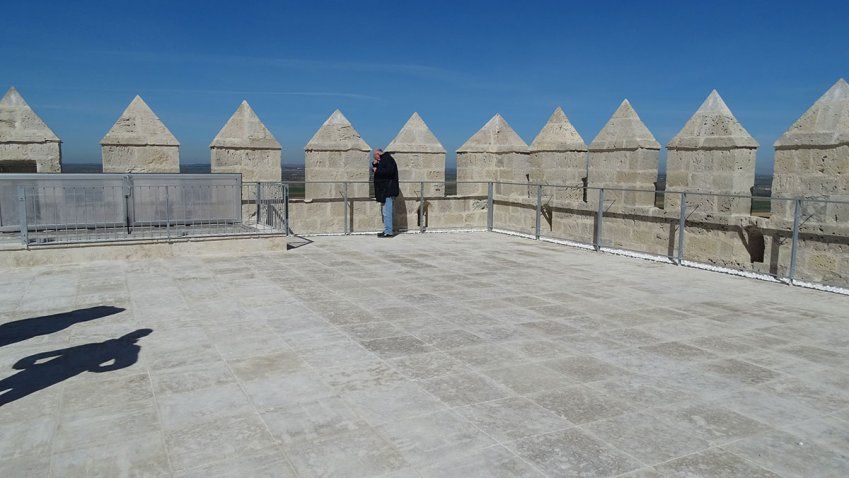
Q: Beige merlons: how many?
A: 10